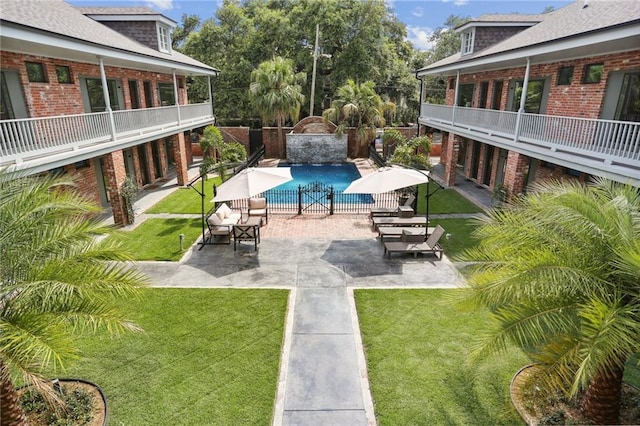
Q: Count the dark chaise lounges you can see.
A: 4